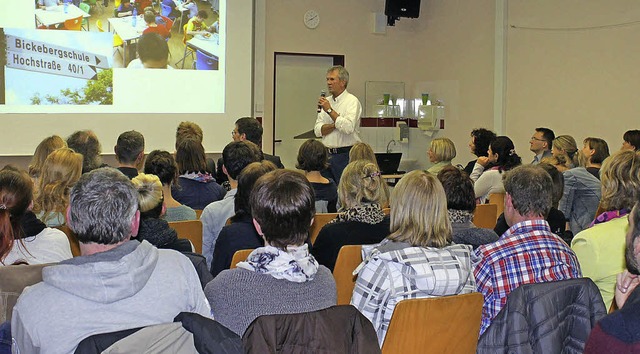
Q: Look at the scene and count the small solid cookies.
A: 0